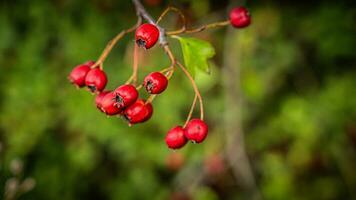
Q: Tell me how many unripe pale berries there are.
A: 0